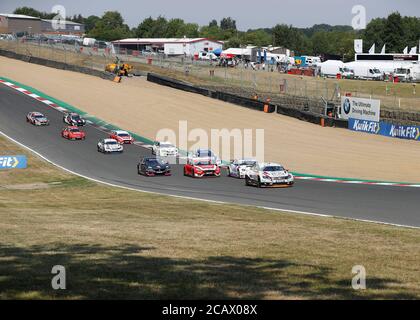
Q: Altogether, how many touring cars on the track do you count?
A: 11